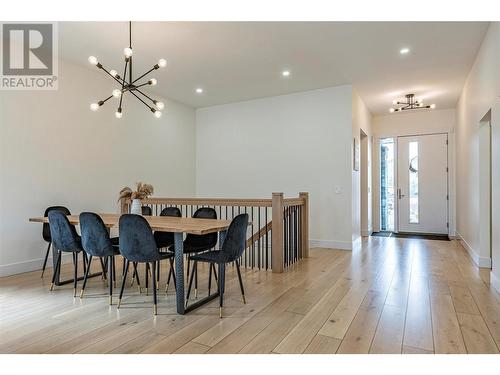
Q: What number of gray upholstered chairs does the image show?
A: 8